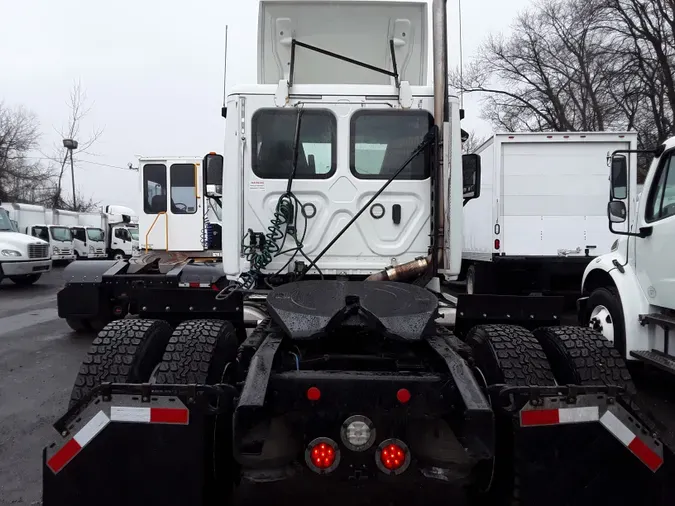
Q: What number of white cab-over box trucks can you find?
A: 3